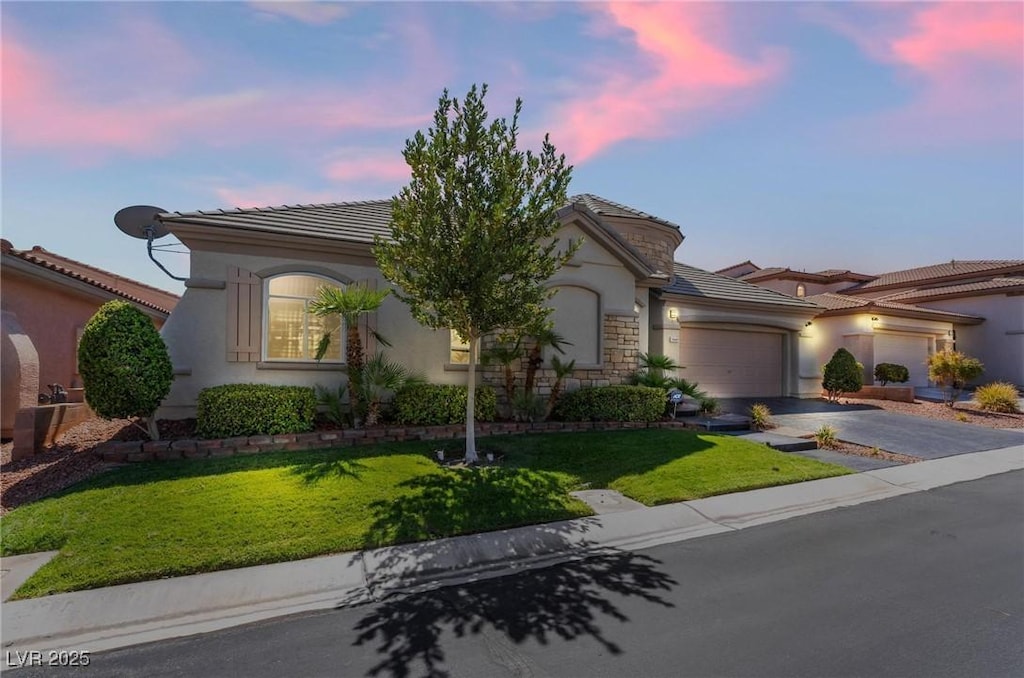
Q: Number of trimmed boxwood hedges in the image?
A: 3